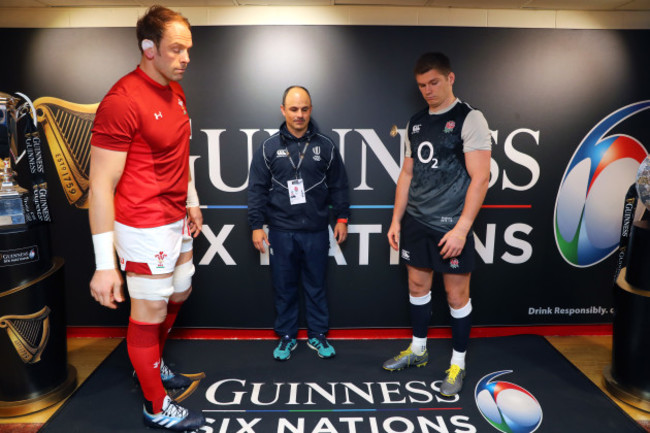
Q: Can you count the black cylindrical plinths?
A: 2